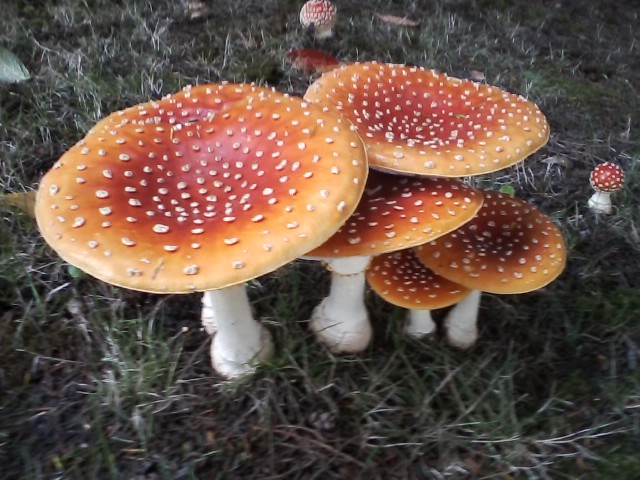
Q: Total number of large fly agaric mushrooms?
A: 5